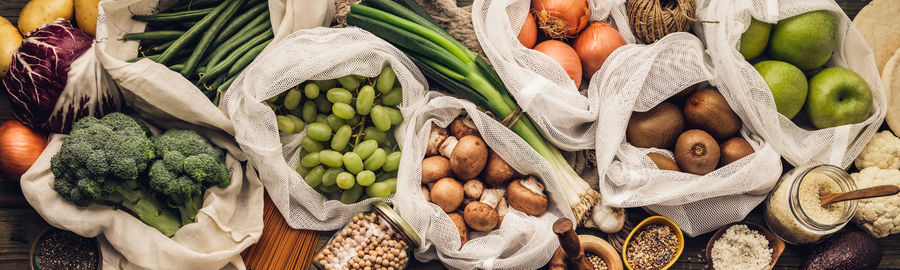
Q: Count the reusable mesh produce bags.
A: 5